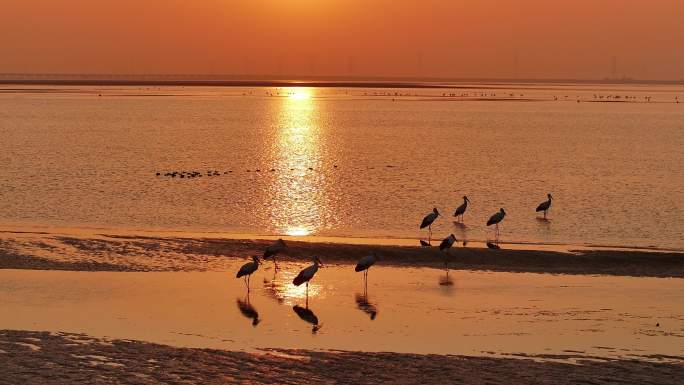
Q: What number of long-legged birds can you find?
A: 9